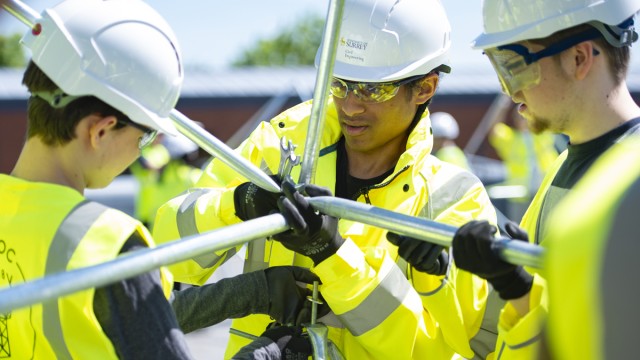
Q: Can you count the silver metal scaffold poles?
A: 4